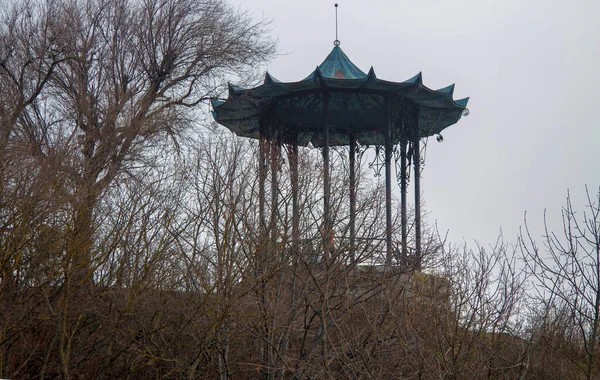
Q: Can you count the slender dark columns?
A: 8